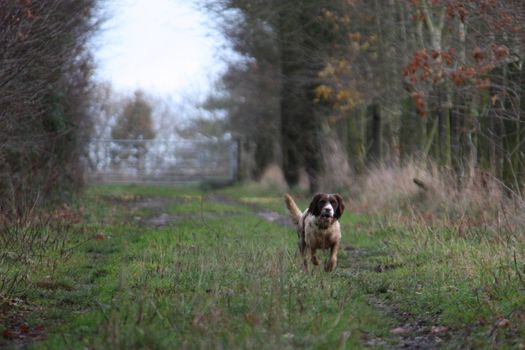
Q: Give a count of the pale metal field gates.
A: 1